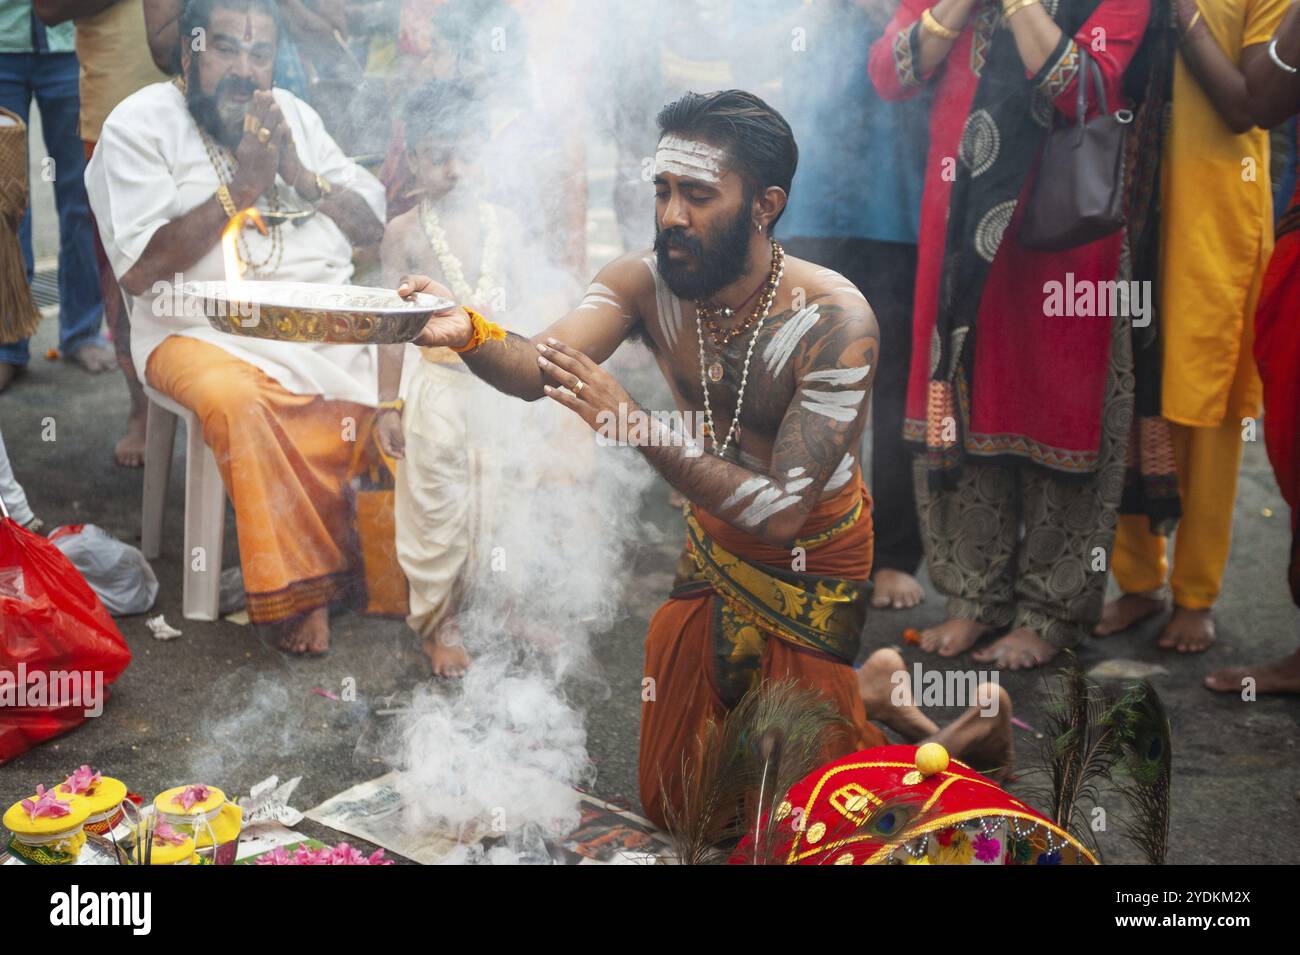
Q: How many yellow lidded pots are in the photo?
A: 4